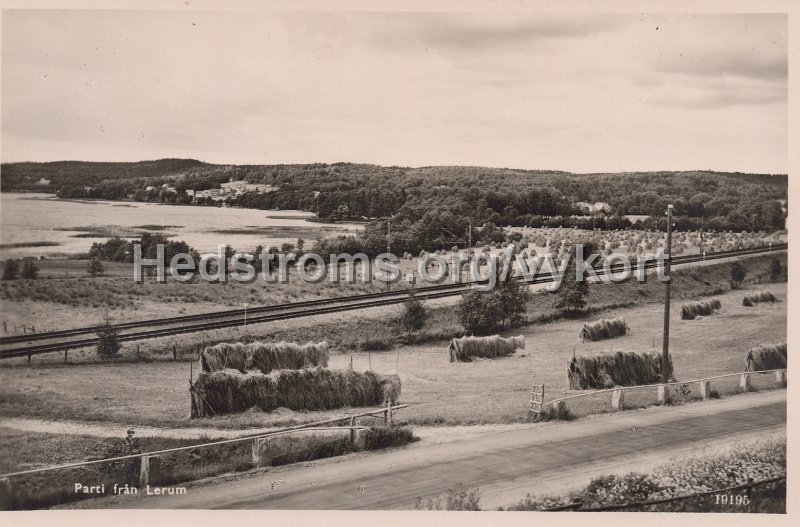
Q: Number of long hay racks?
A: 8